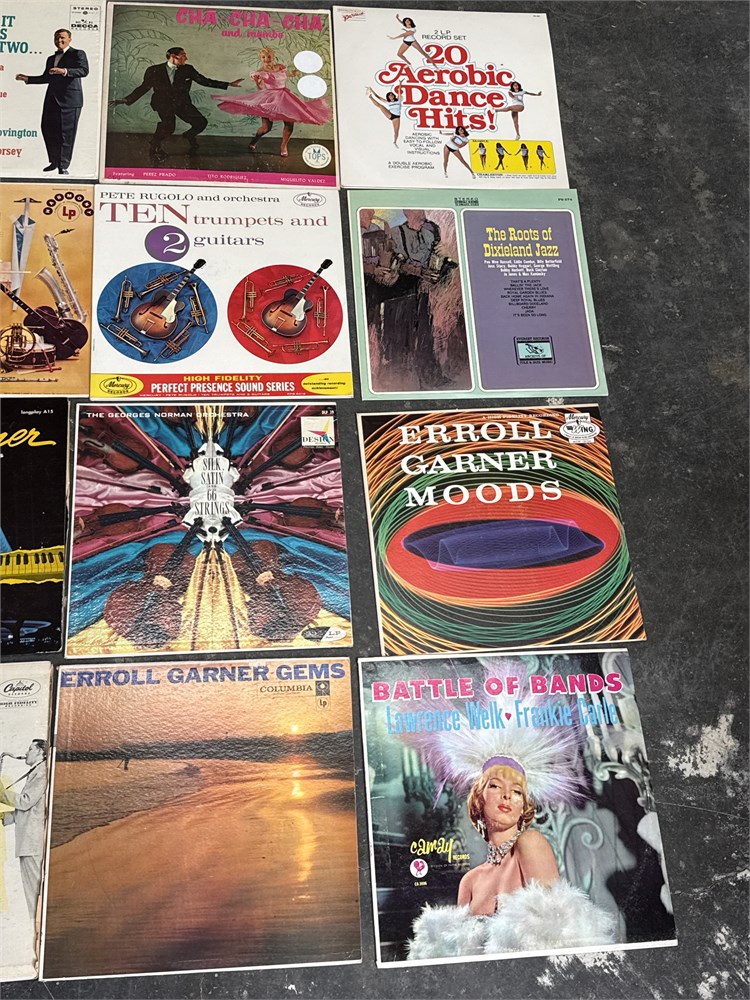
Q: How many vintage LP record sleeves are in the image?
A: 12